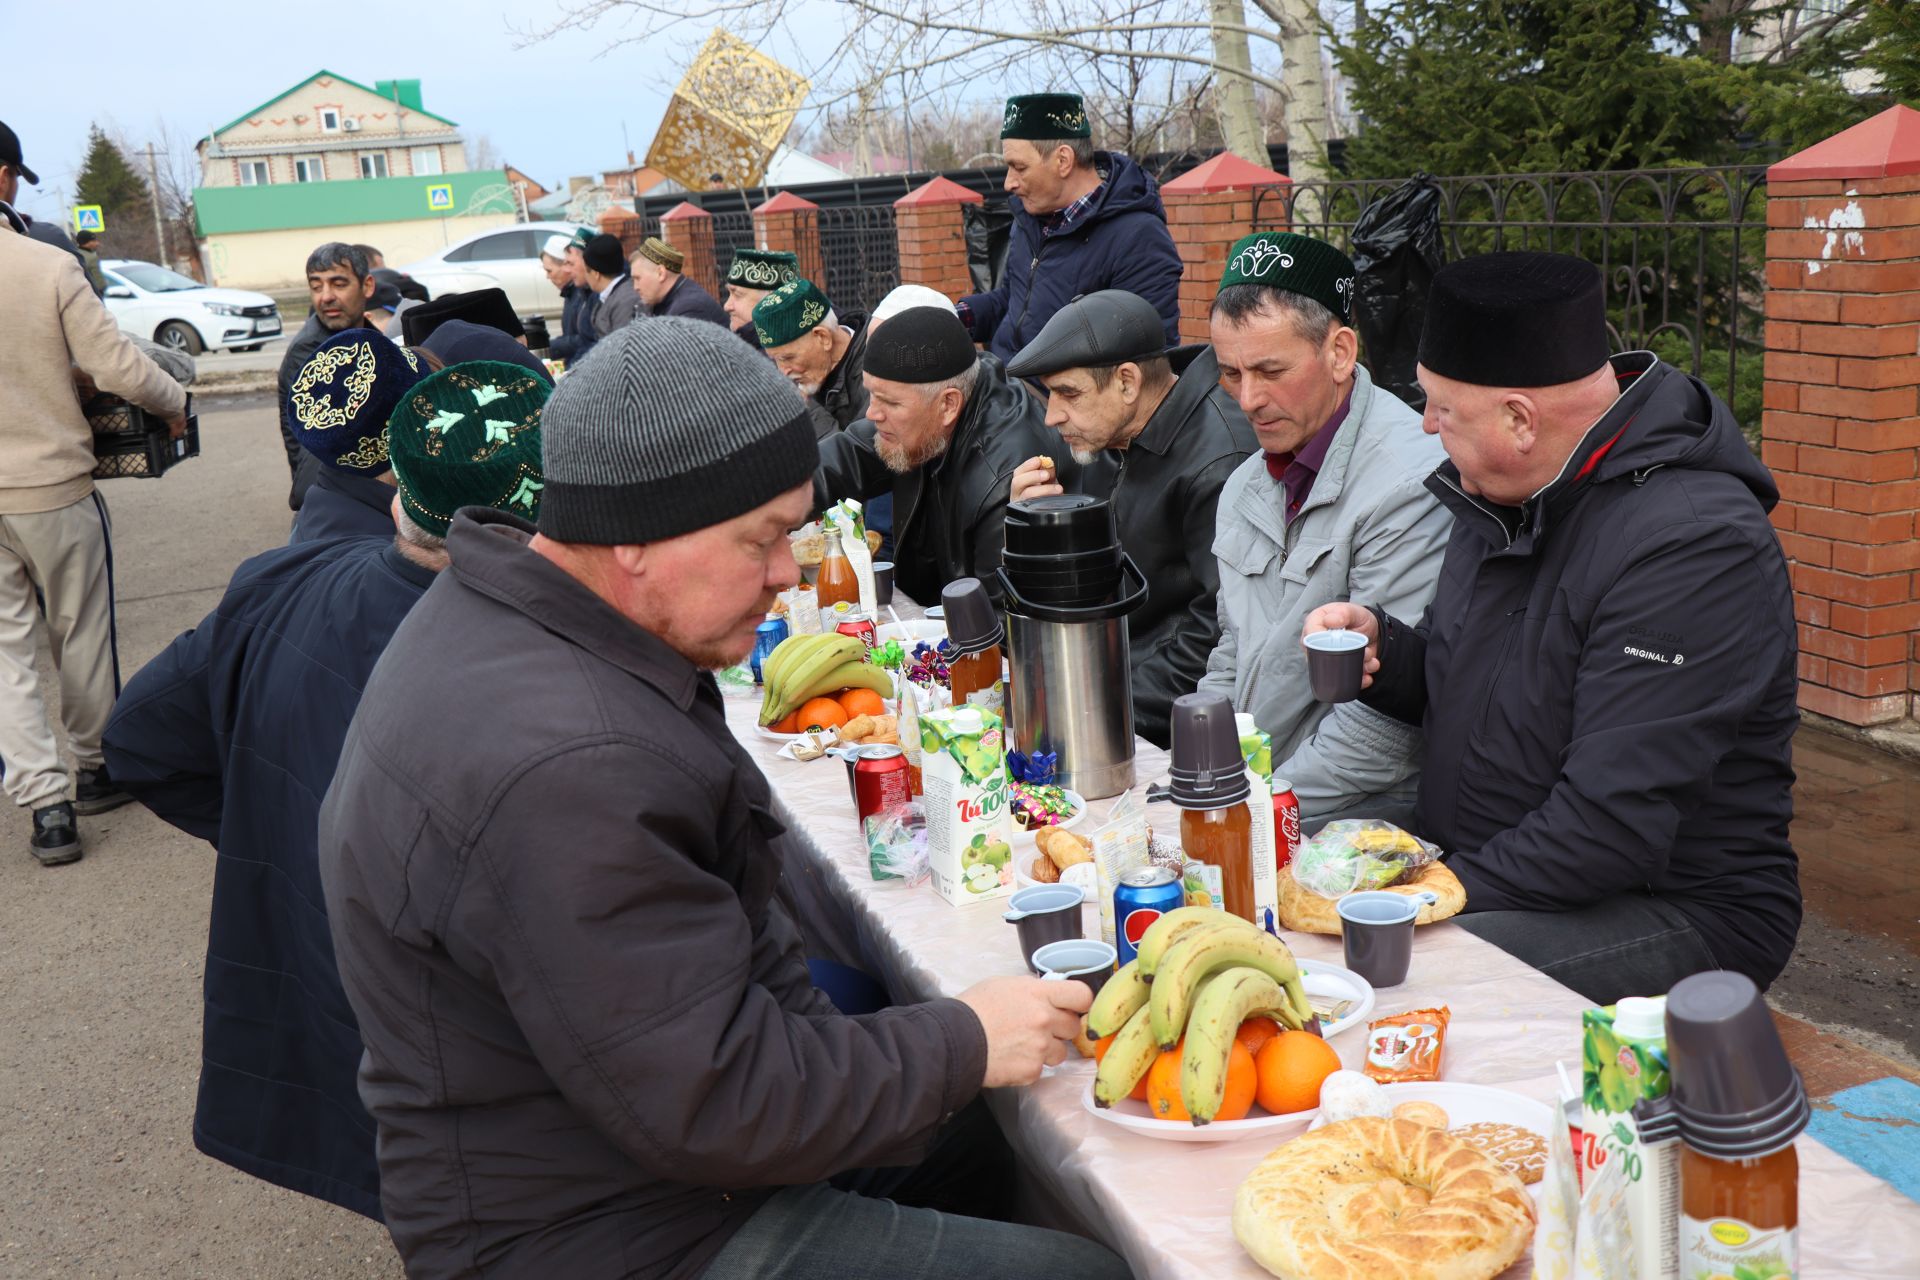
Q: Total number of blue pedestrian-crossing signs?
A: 2